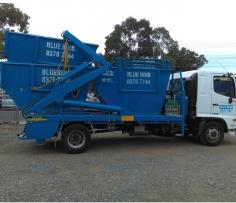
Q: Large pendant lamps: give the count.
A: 0